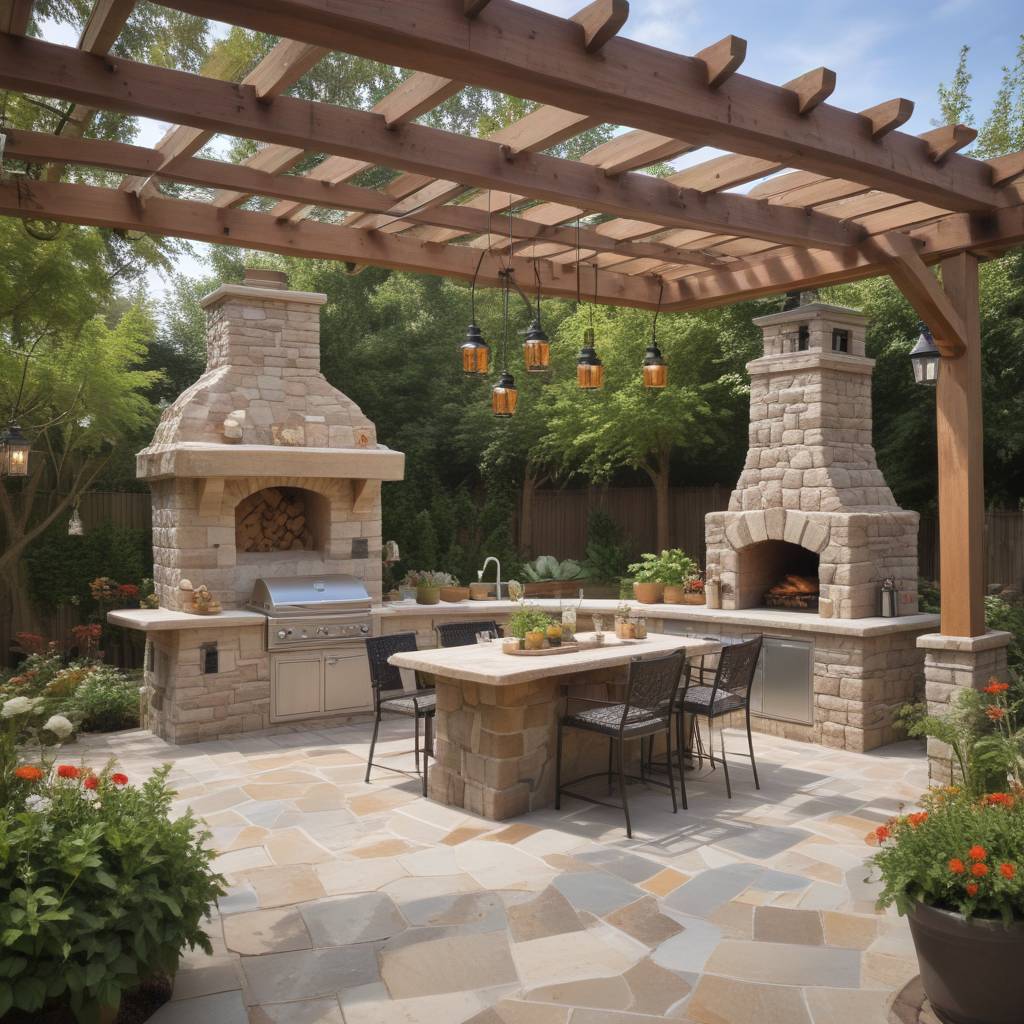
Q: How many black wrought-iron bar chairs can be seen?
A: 4